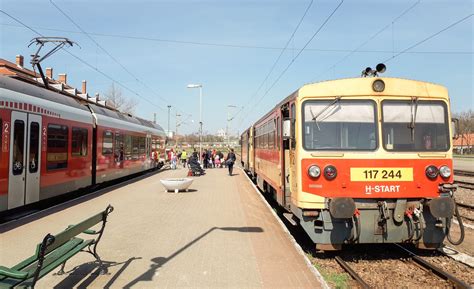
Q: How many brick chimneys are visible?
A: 4